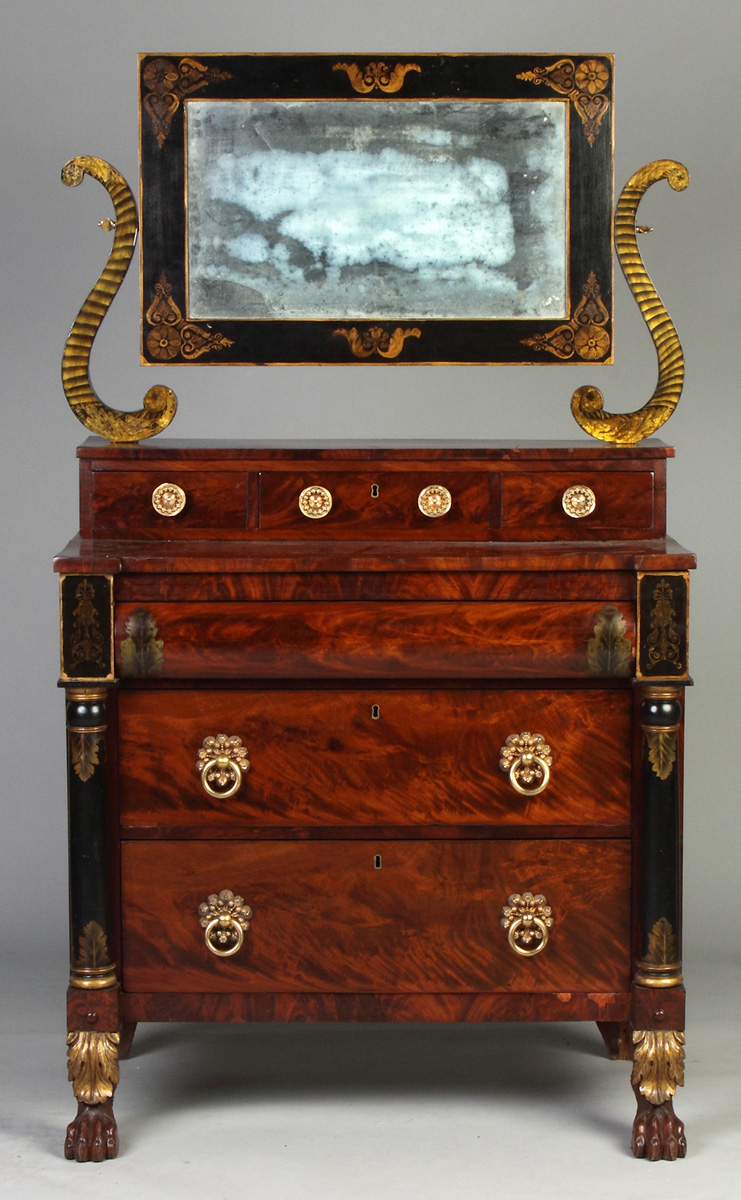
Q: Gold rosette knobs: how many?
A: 4